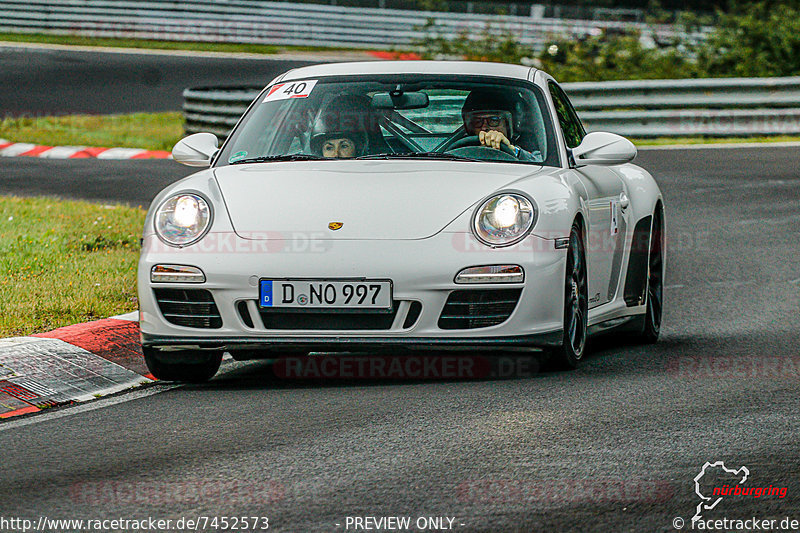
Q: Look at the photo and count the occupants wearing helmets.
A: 2